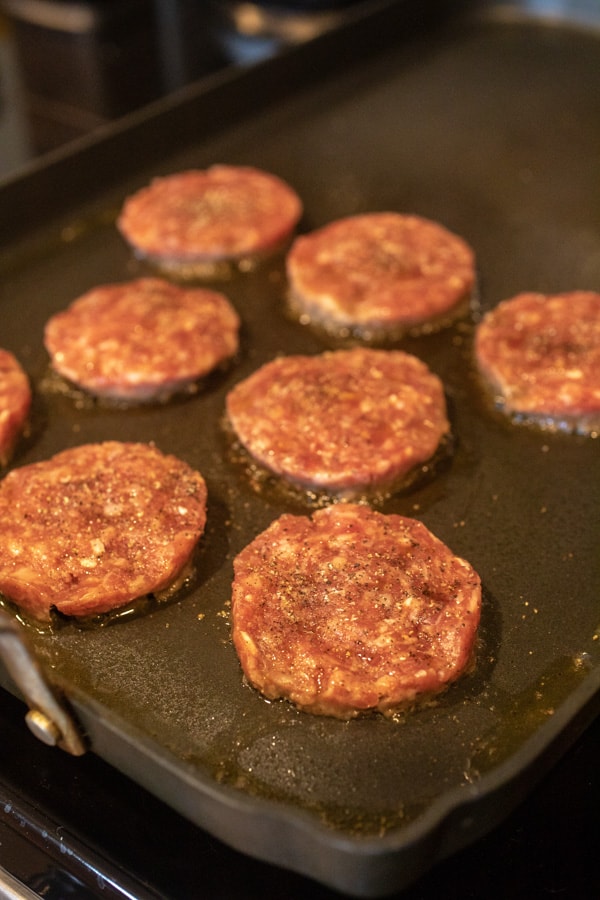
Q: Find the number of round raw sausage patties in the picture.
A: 8